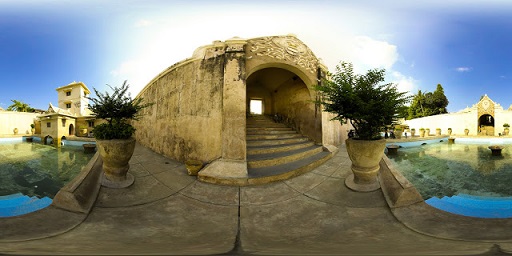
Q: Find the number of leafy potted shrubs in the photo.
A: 2